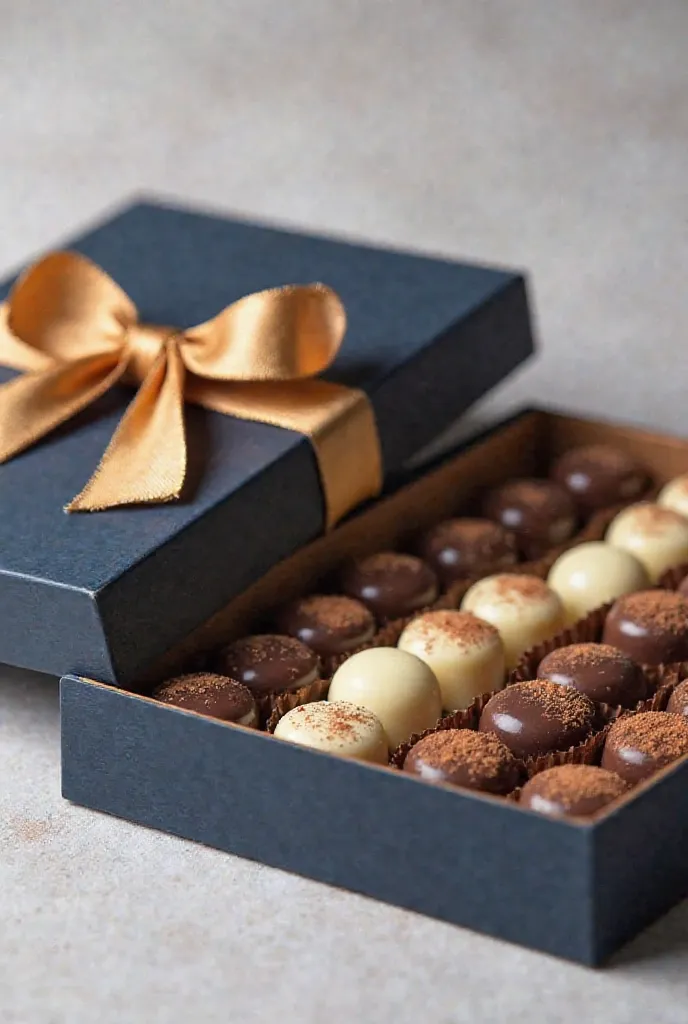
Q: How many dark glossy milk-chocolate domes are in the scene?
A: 15